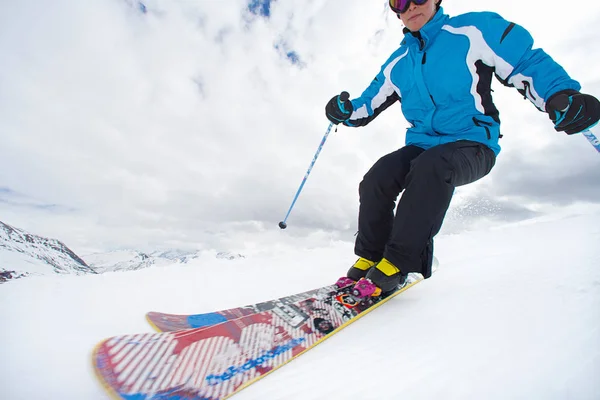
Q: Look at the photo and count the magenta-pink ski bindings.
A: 2